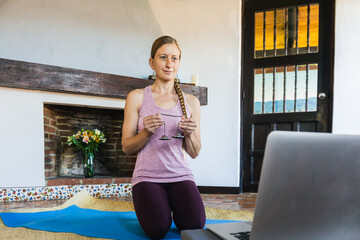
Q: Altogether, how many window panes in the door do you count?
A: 12